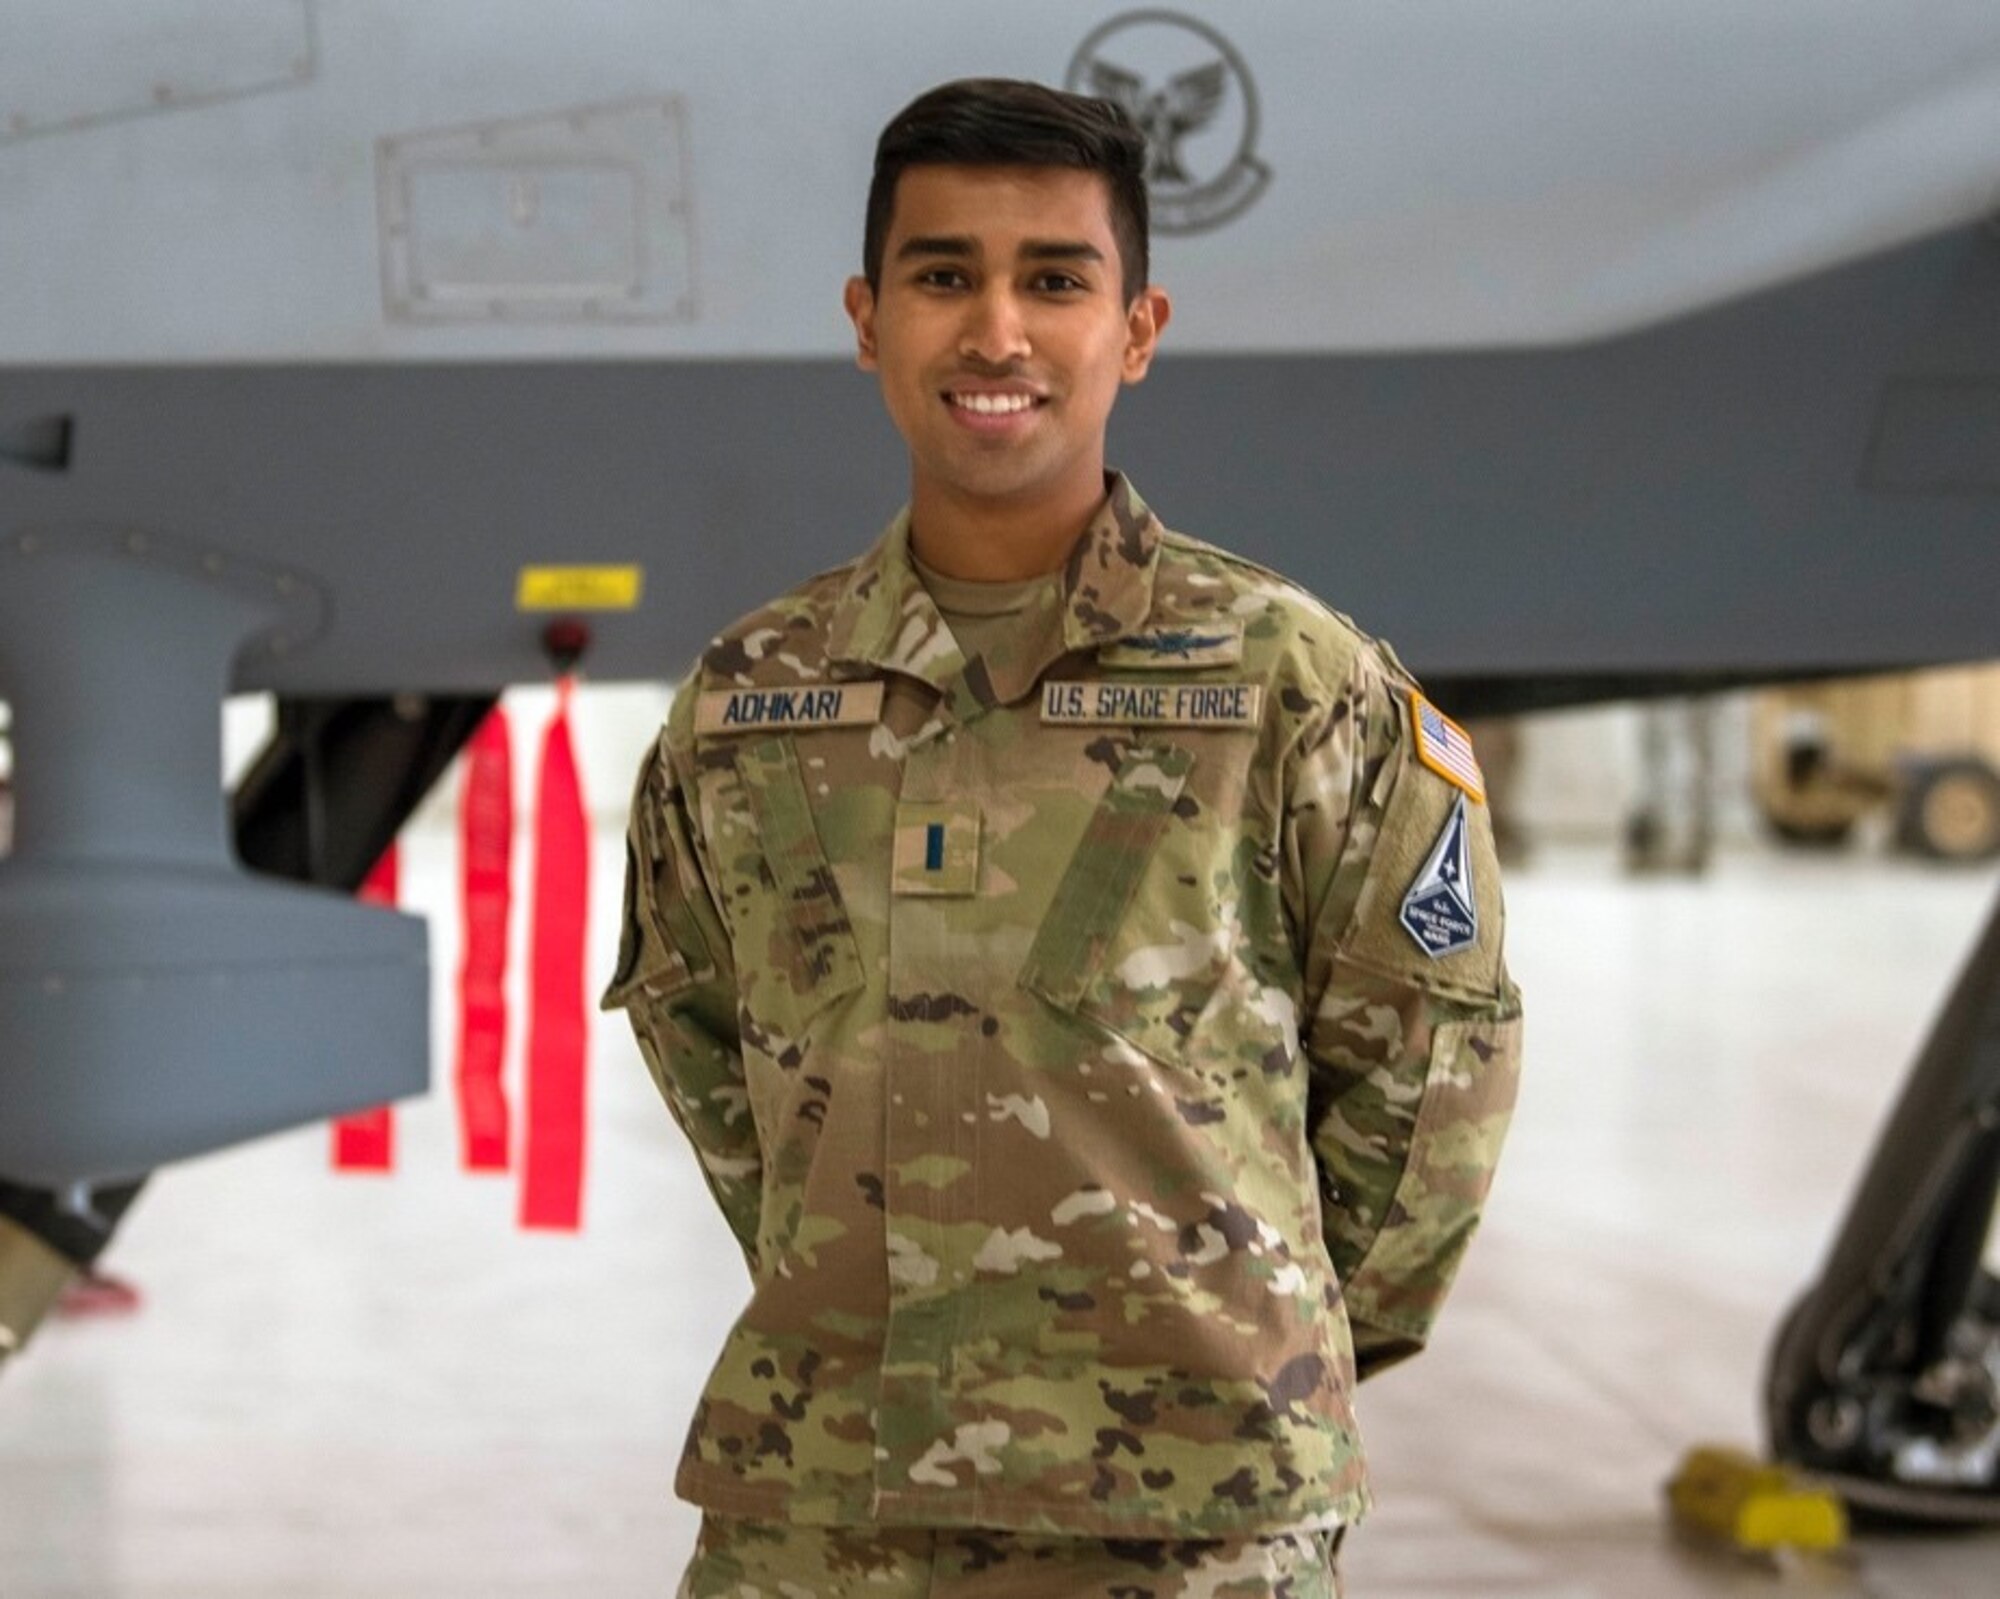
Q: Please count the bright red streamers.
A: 3